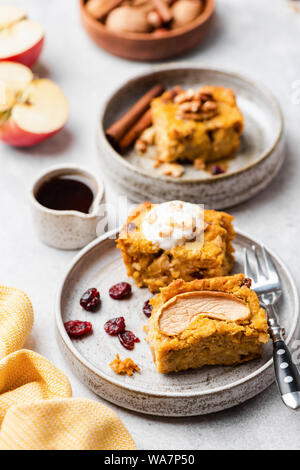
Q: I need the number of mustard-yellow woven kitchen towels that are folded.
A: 1